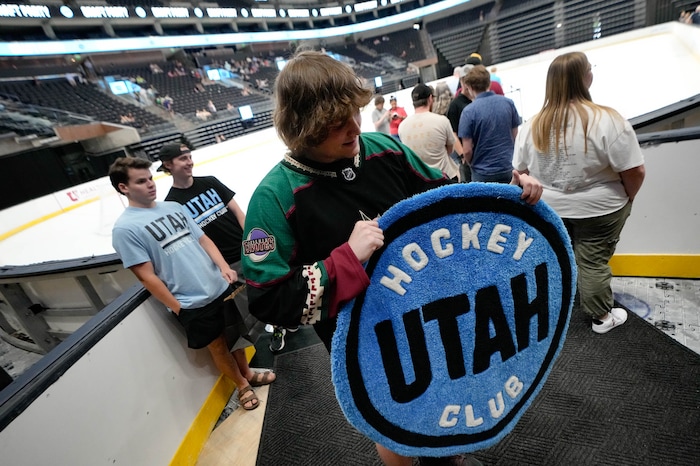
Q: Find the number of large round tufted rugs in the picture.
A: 1